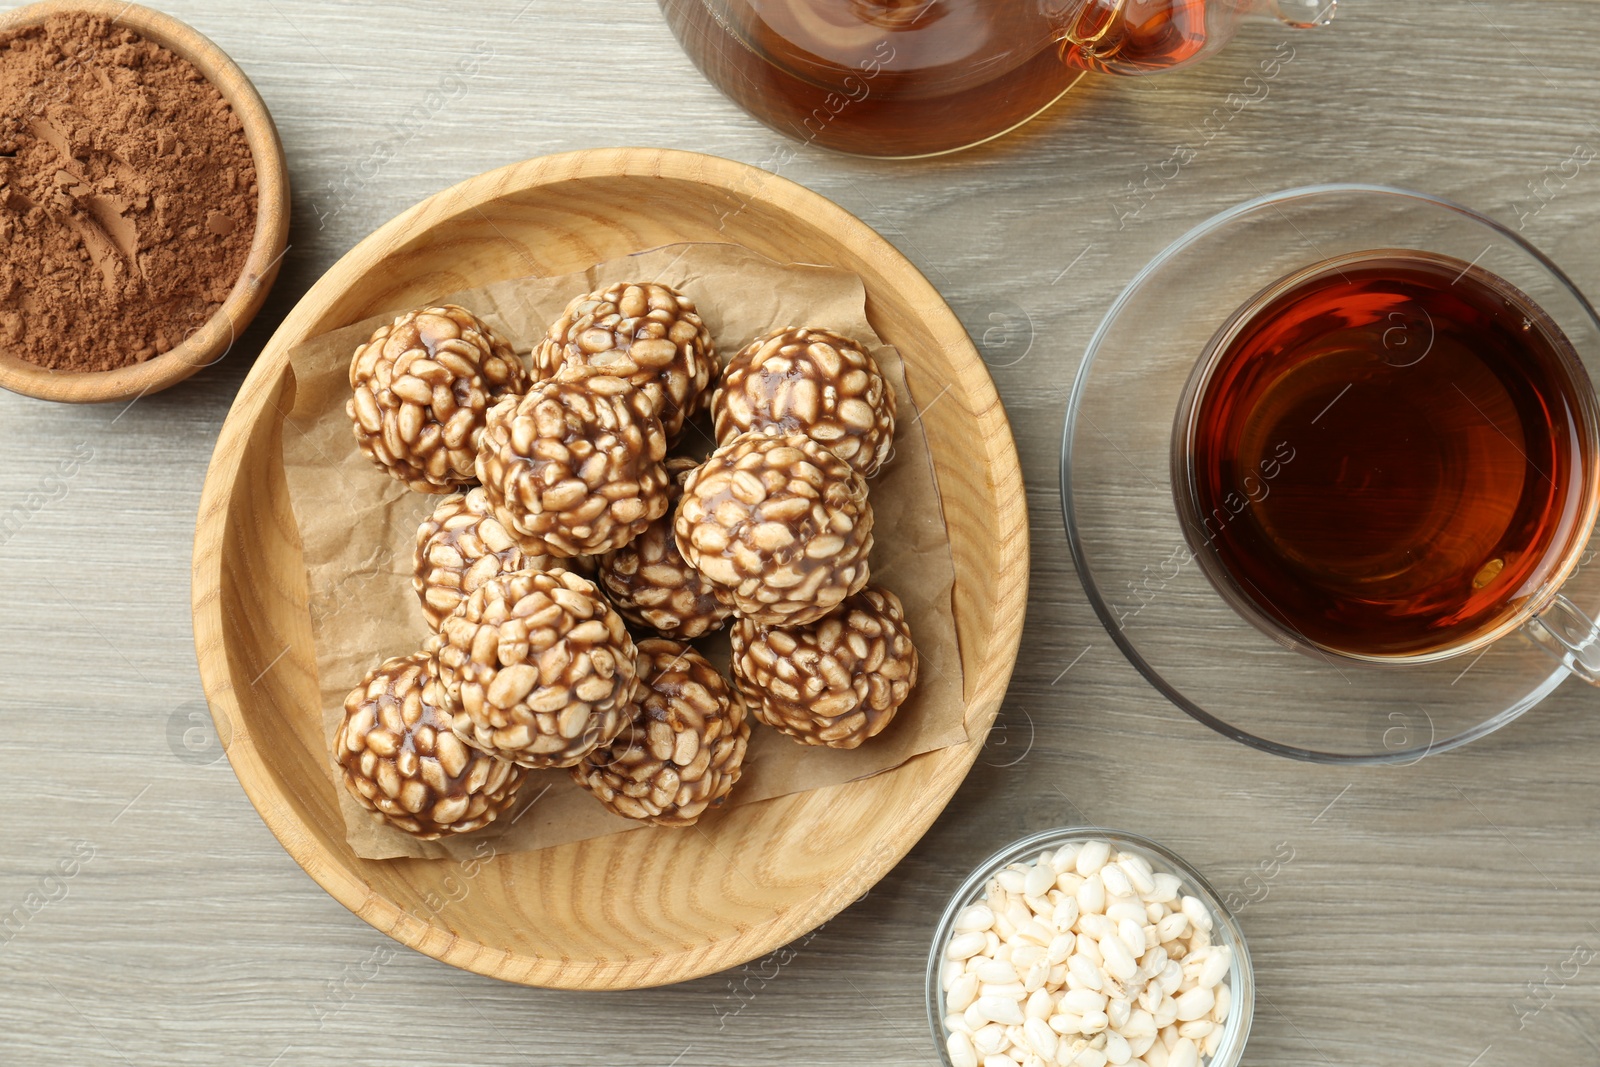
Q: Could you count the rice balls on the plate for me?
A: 11